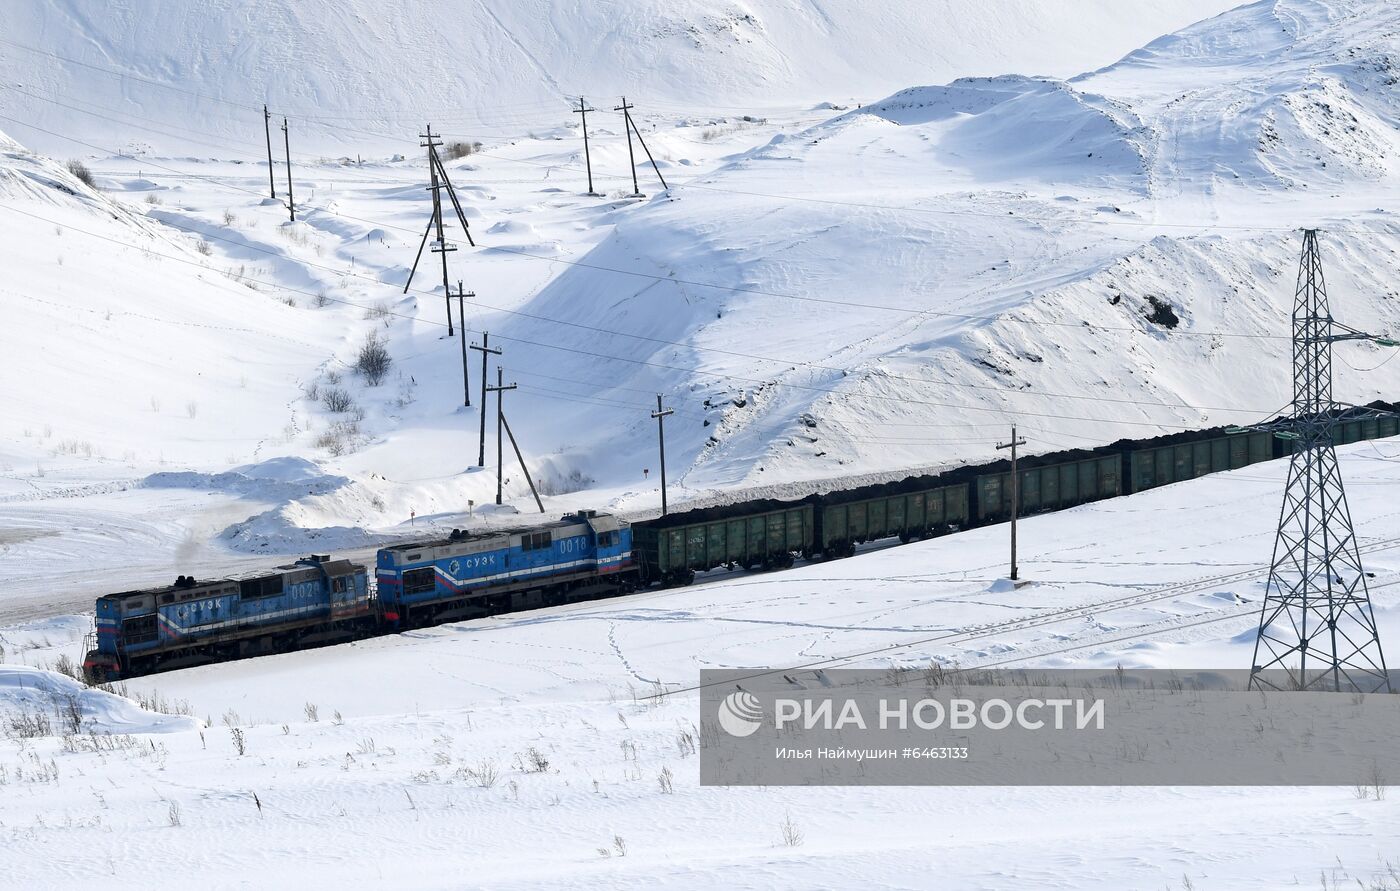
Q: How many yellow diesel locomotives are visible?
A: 0